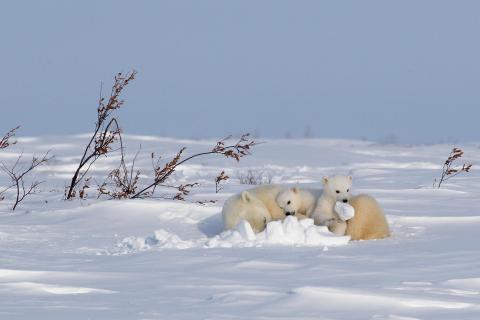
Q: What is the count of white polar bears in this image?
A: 3